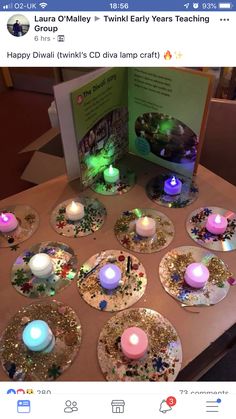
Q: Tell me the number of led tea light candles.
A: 11